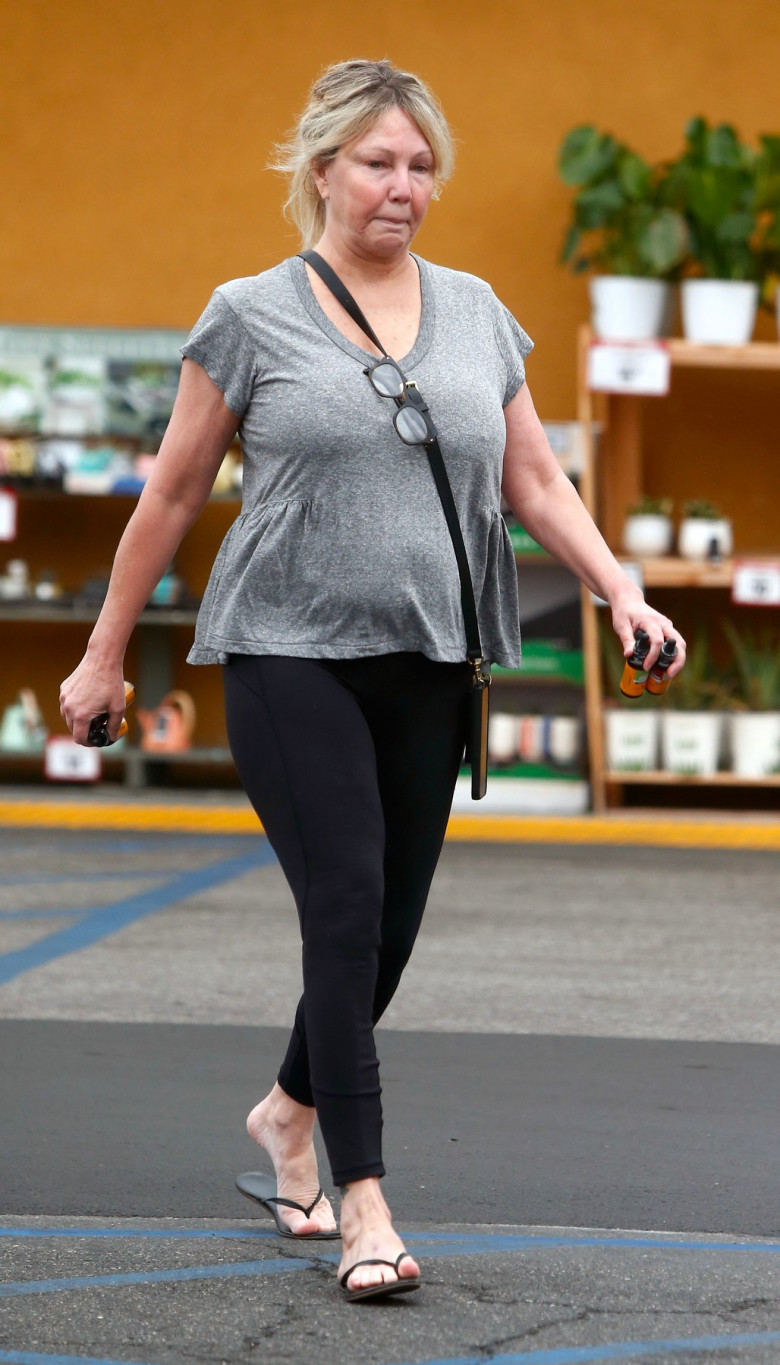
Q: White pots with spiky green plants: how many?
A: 3